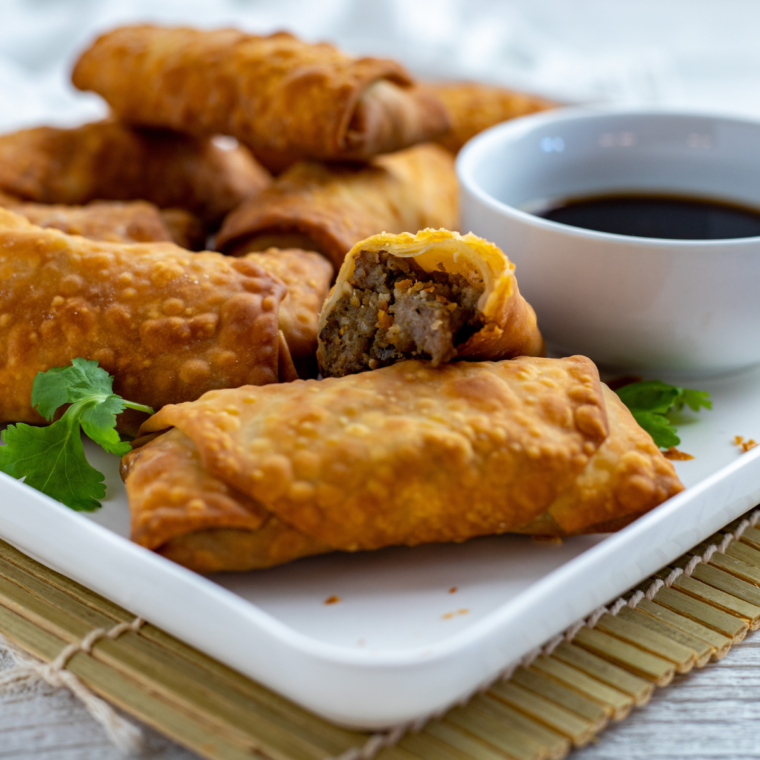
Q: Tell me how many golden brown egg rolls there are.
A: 8